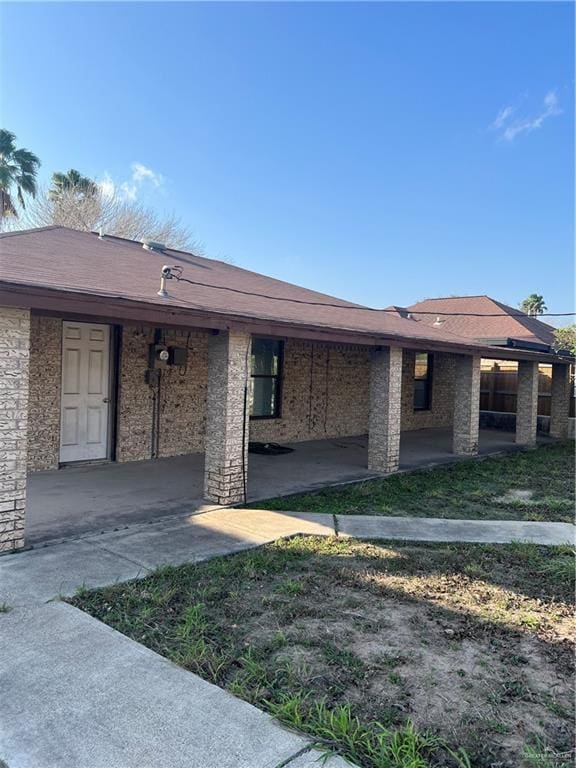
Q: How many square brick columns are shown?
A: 6